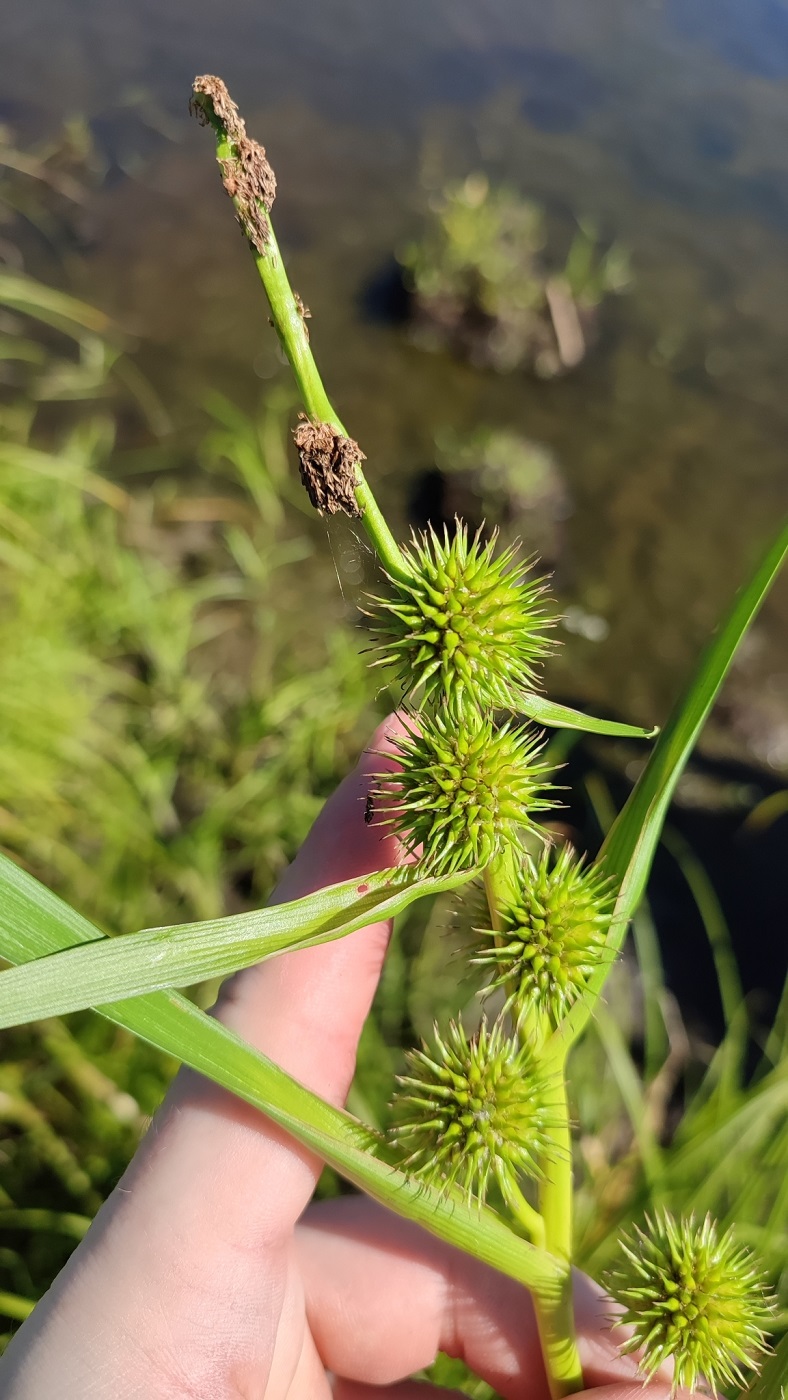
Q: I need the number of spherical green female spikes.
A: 5